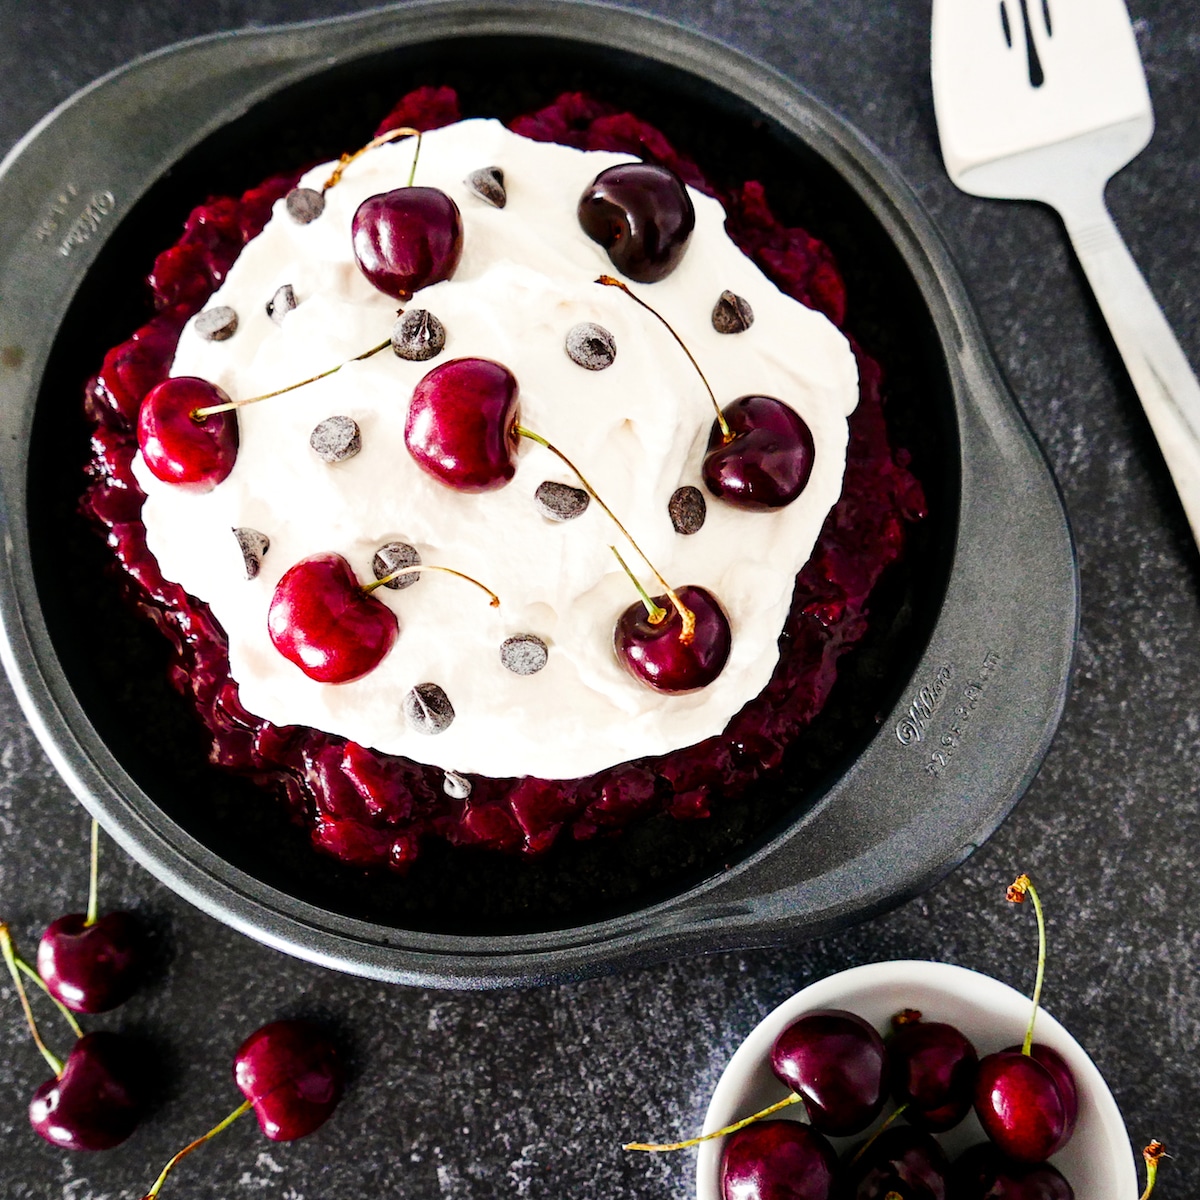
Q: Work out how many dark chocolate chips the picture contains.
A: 15